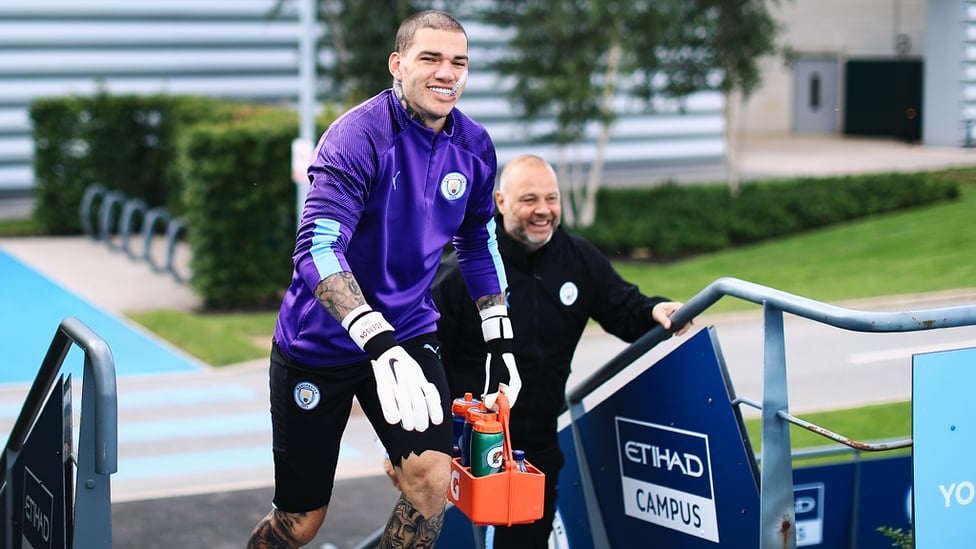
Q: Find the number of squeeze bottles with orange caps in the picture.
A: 3